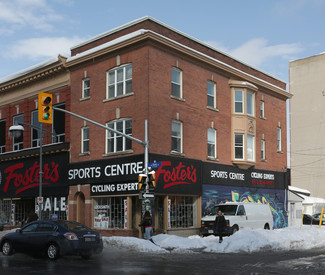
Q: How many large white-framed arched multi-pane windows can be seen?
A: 2